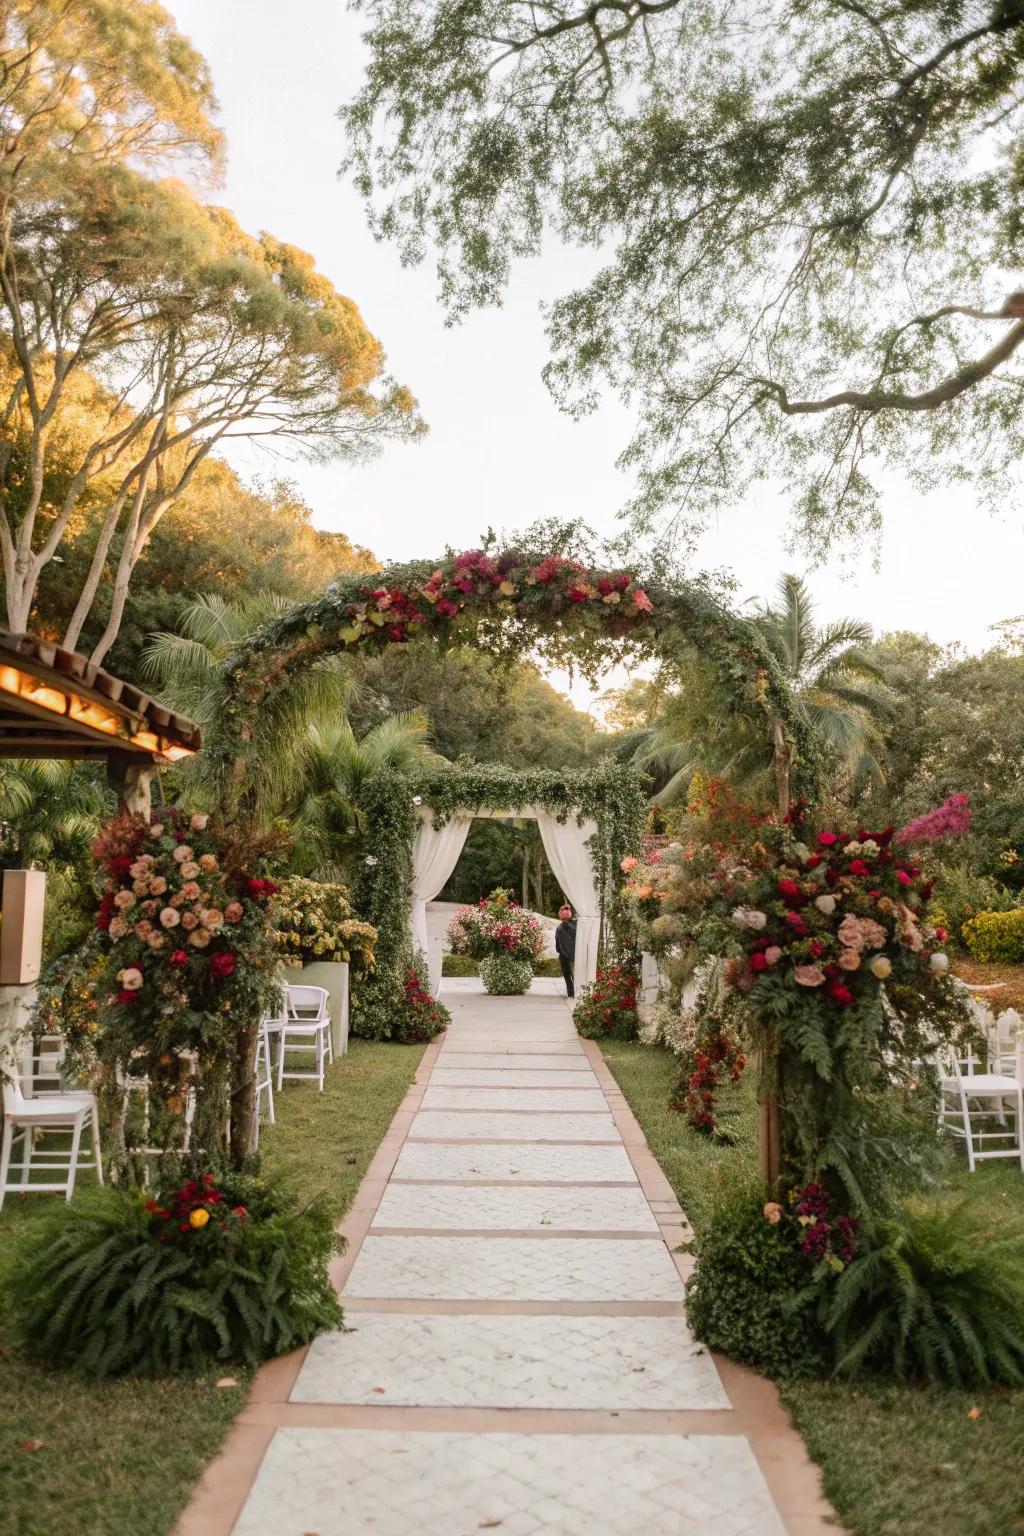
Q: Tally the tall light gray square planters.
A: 1